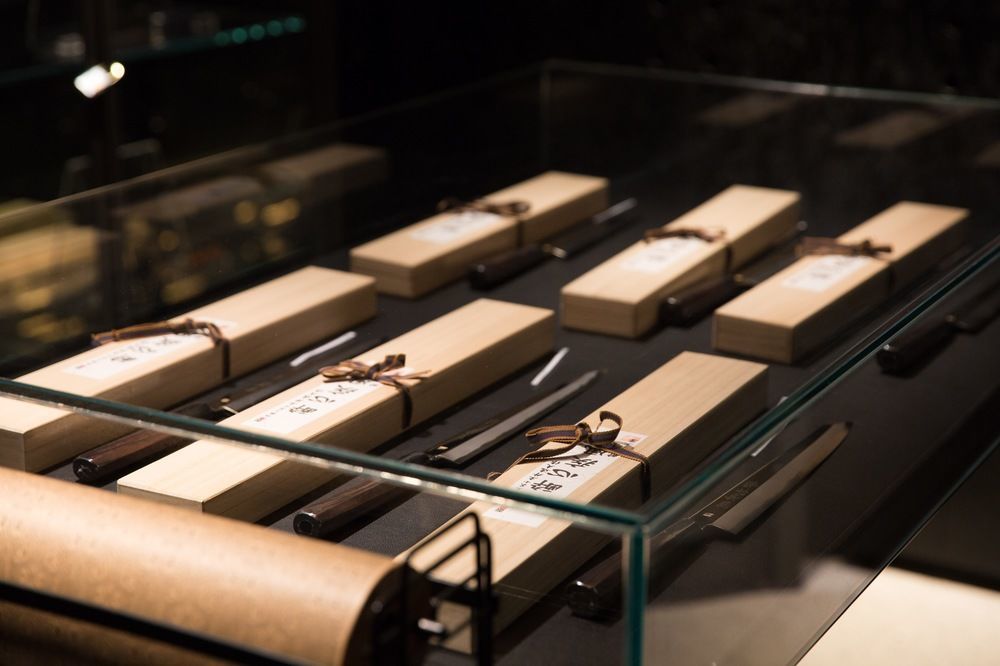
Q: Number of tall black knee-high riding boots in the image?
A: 0